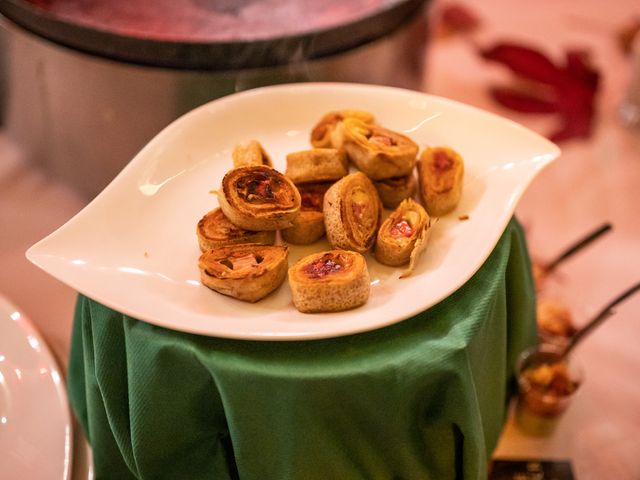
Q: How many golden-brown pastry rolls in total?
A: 13